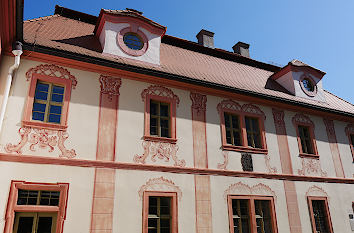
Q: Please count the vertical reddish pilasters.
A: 4